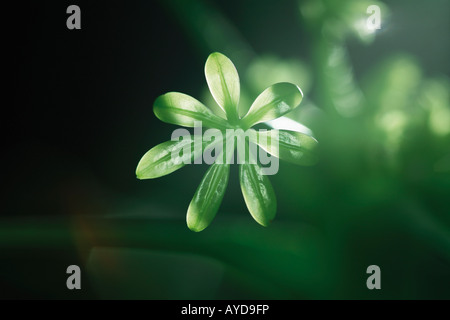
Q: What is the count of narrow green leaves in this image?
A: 7